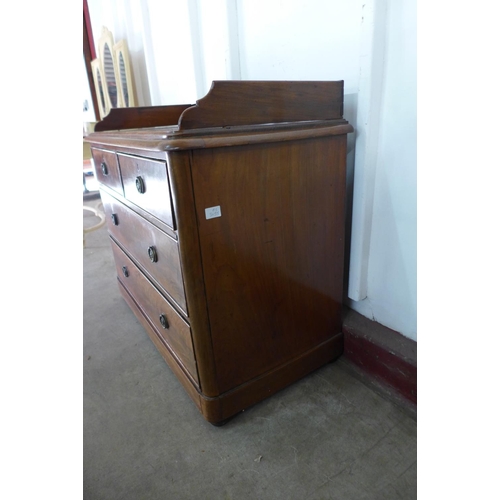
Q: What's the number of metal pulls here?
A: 6